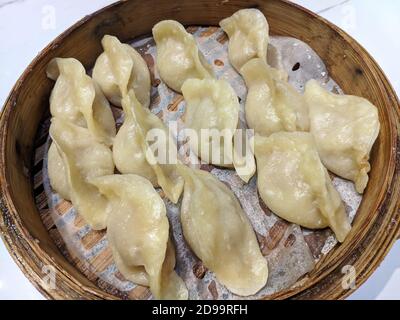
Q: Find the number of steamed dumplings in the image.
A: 12